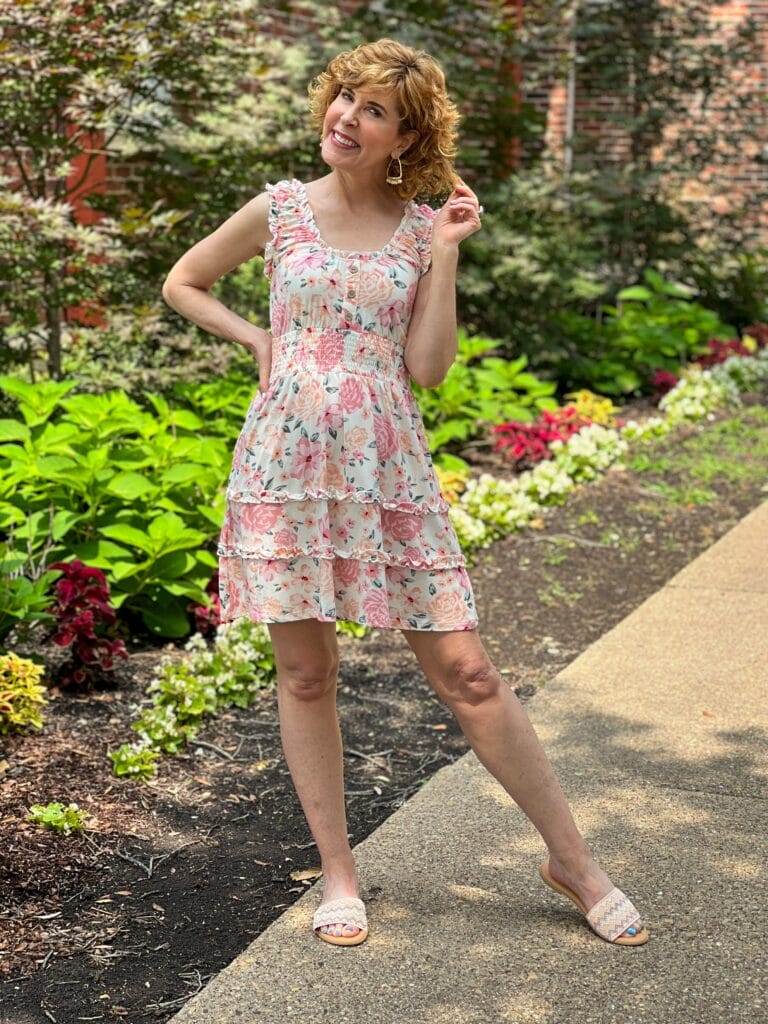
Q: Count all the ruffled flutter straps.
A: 2